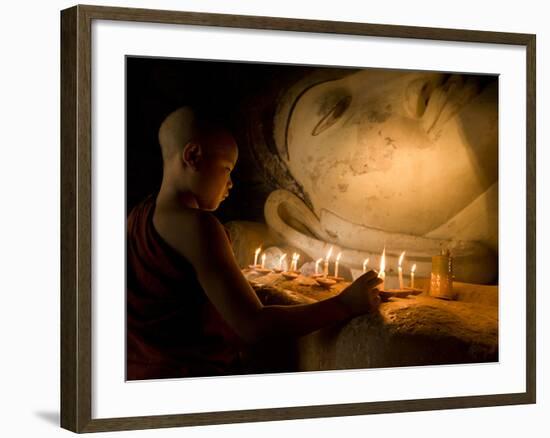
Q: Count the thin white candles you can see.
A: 12